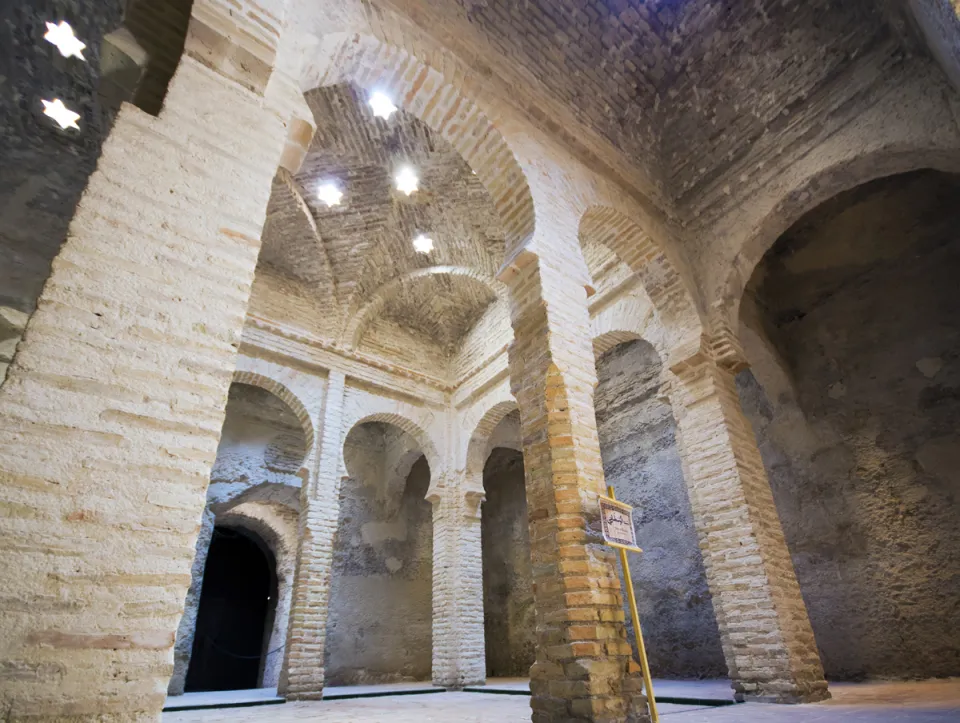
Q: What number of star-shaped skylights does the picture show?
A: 6